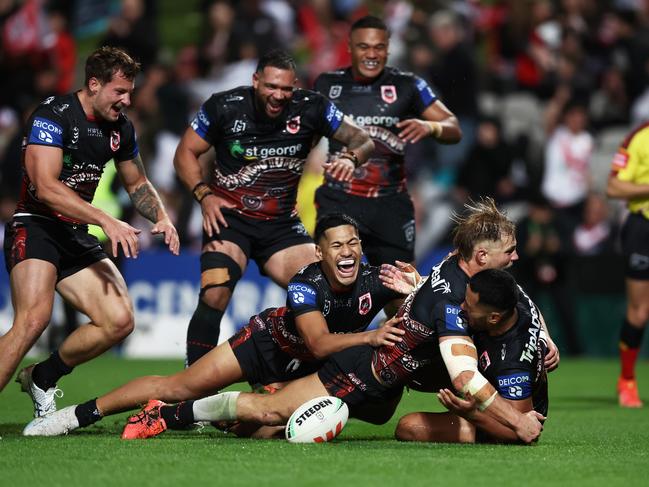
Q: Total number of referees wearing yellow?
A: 1